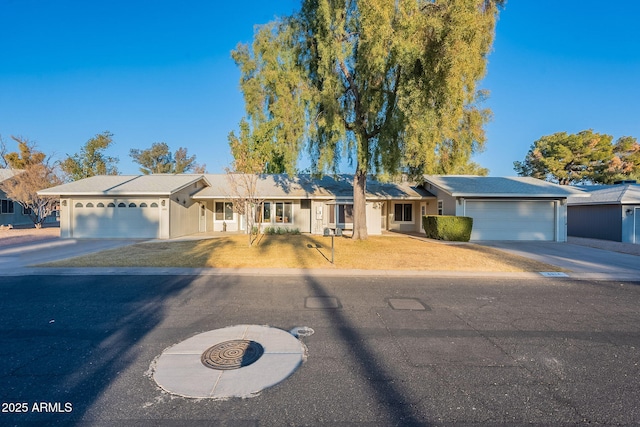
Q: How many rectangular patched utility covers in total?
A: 2